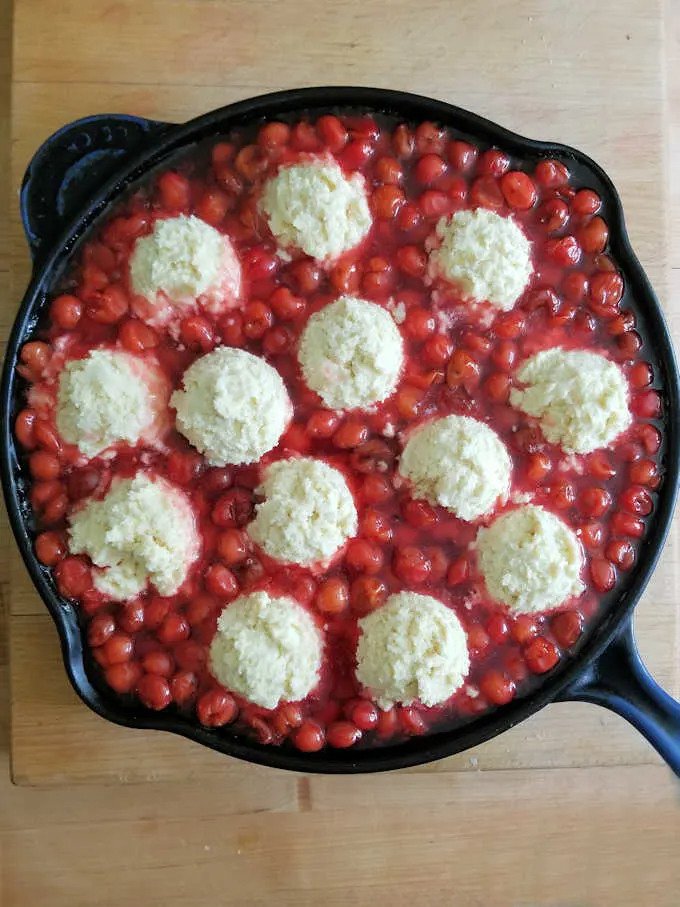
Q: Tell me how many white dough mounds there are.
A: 13